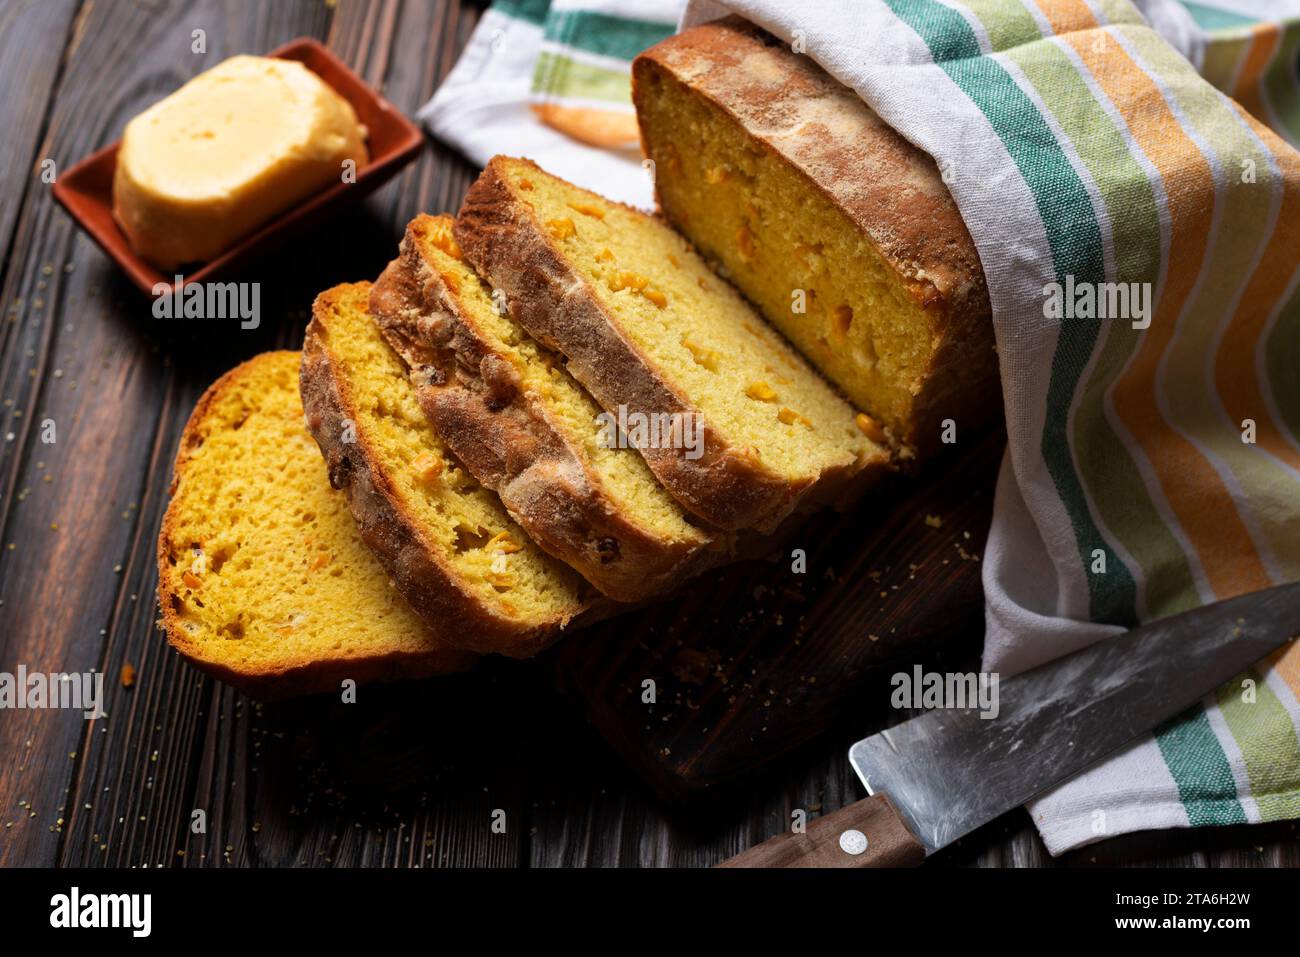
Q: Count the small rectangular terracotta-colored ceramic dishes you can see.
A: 1